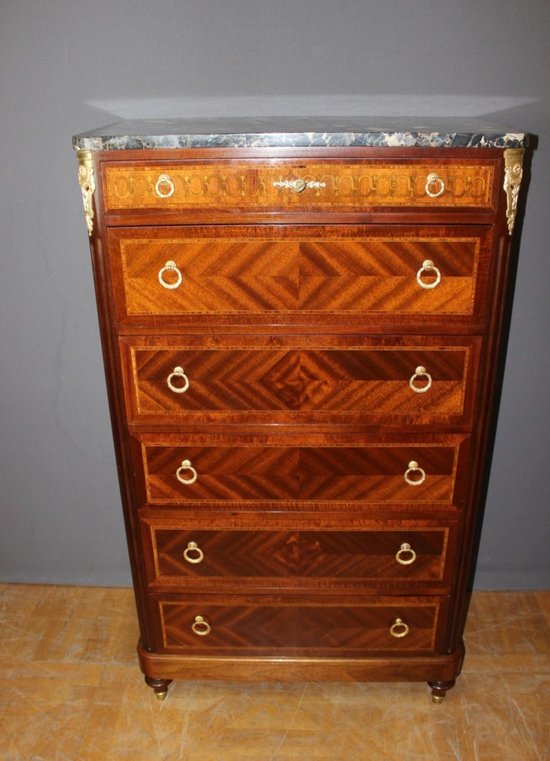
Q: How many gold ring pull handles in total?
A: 12